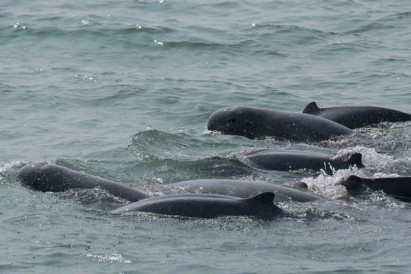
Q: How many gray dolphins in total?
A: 7